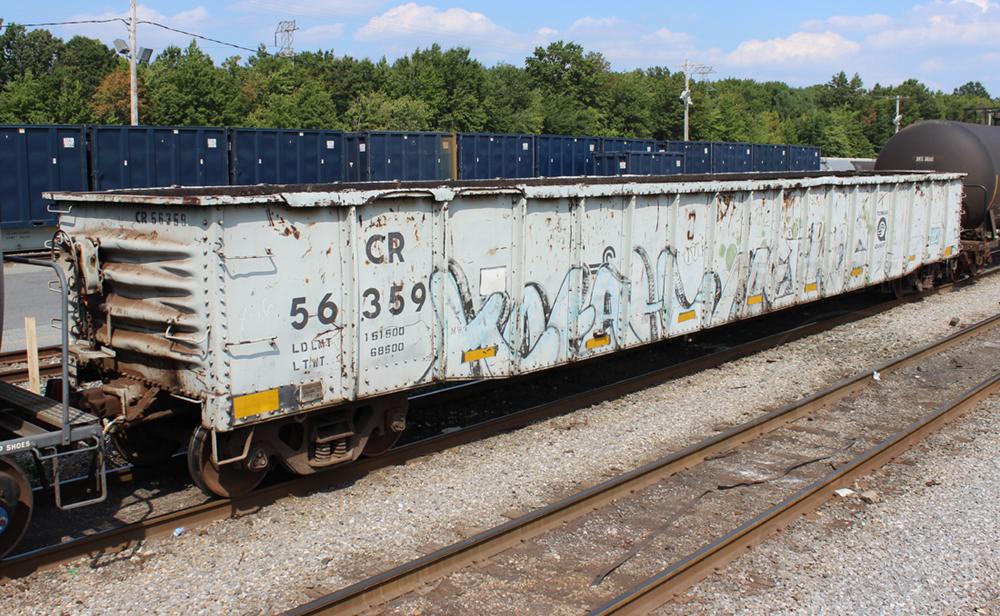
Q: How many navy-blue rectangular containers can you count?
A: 12